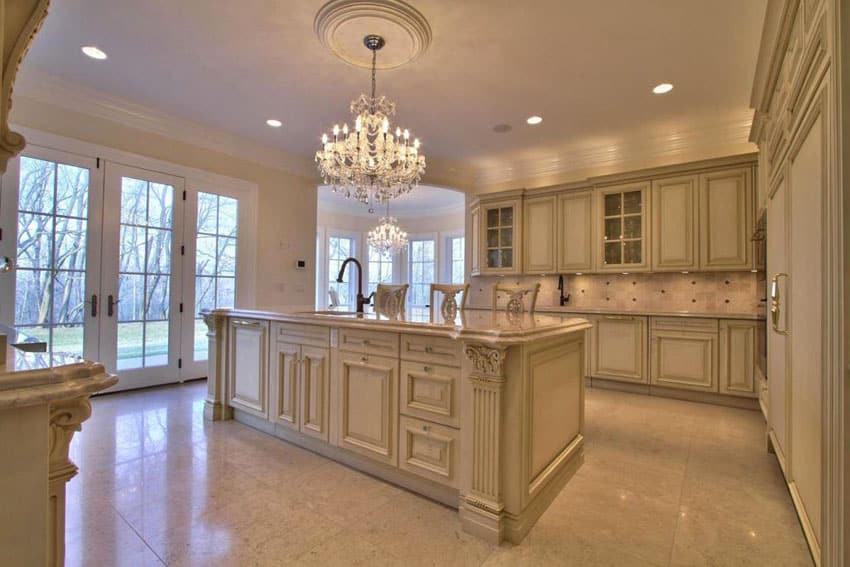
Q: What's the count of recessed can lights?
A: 4